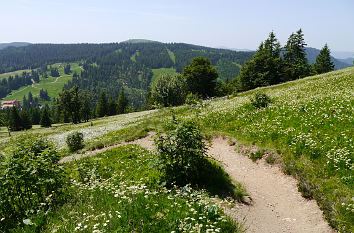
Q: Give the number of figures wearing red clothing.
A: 0